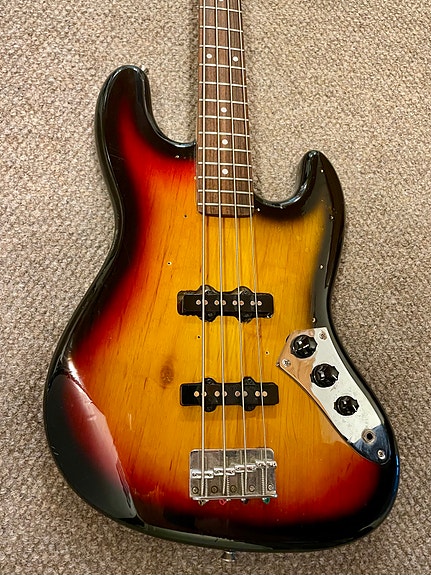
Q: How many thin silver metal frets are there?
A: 13